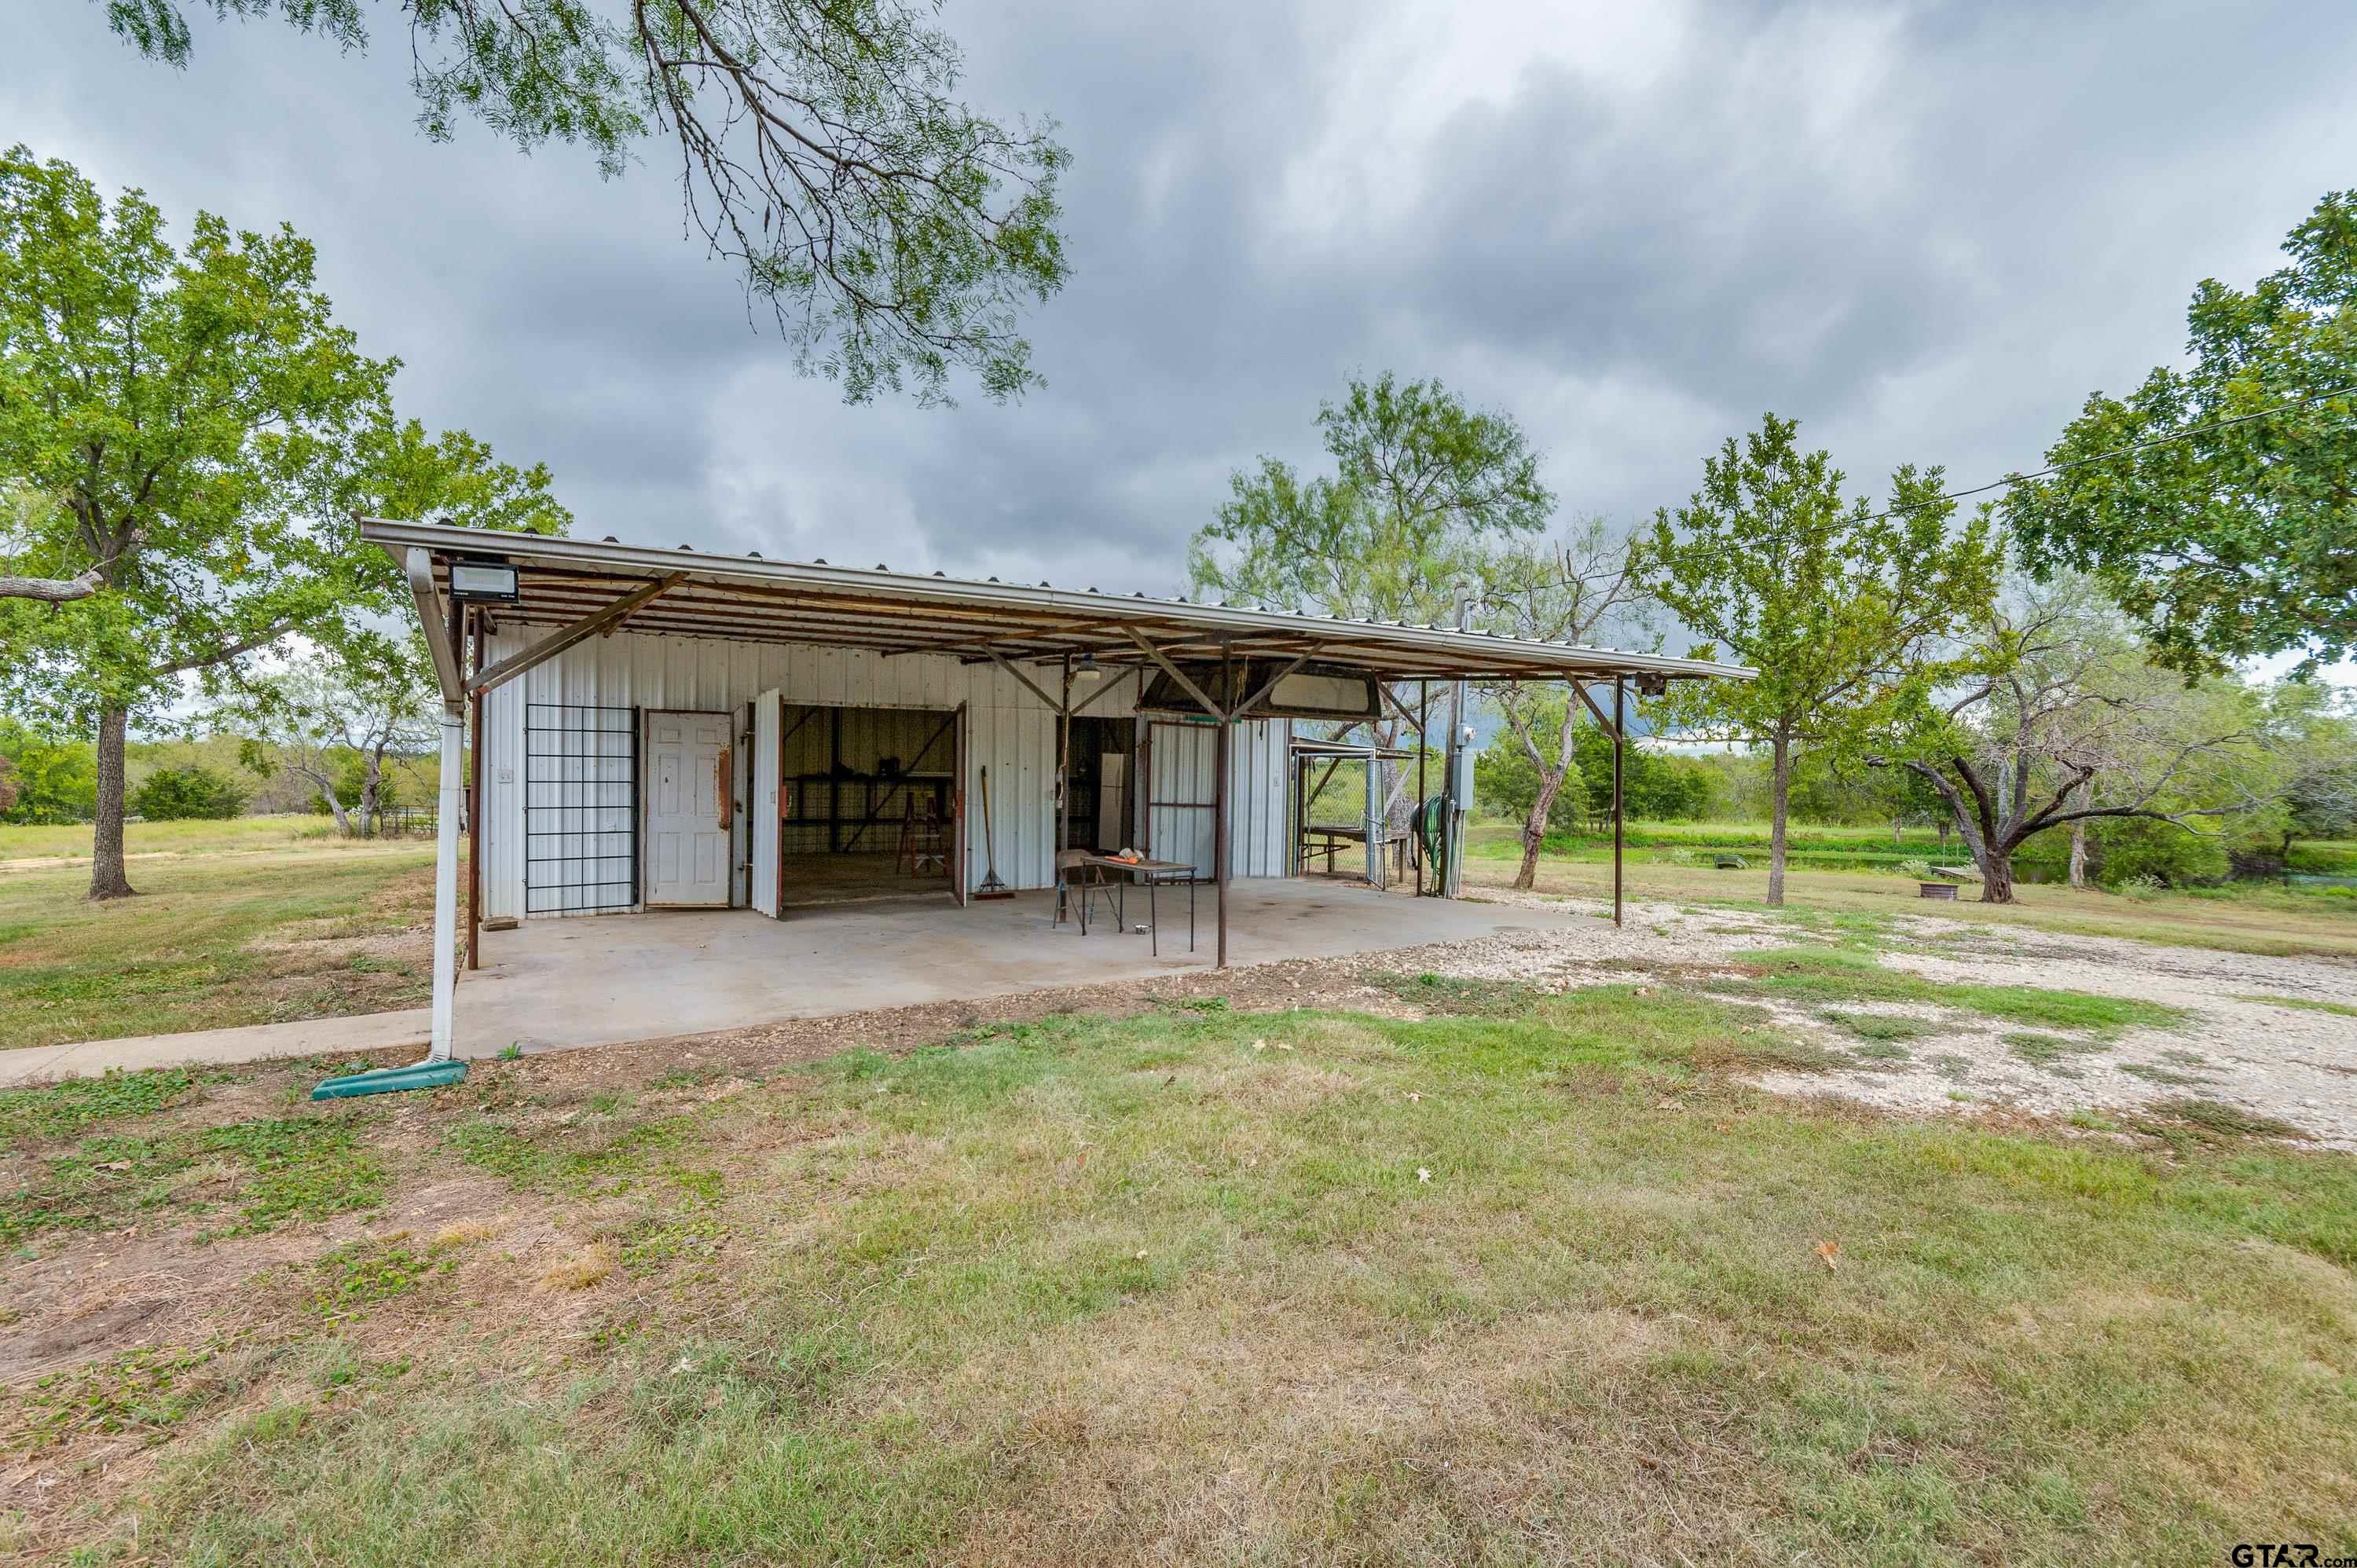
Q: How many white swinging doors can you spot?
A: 4